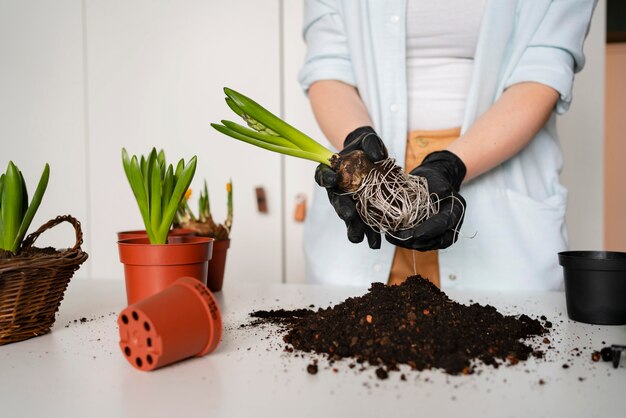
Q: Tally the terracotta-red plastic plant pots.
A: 4